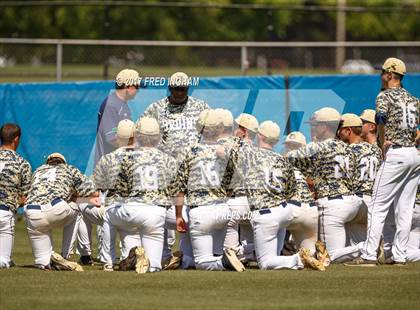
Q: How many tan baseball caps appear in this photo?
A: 14